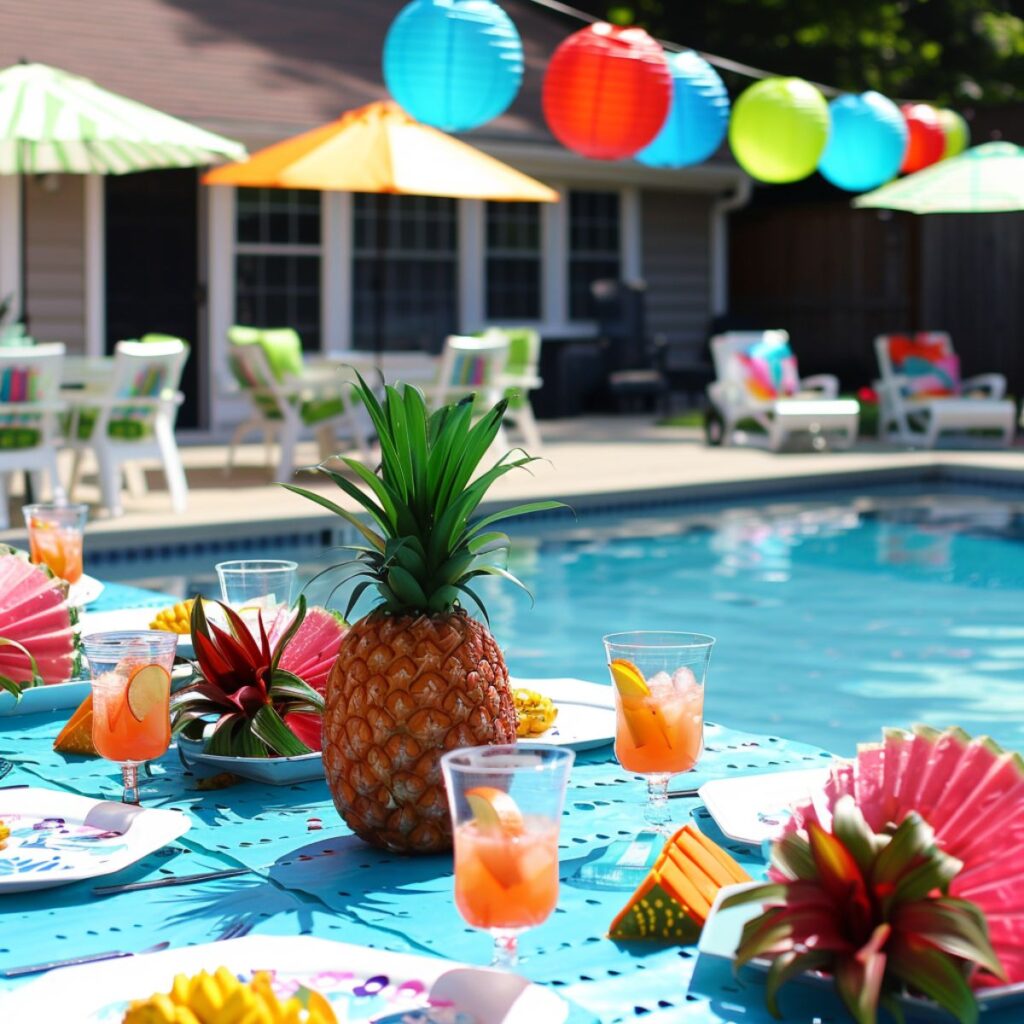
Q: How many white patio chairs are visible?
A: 7